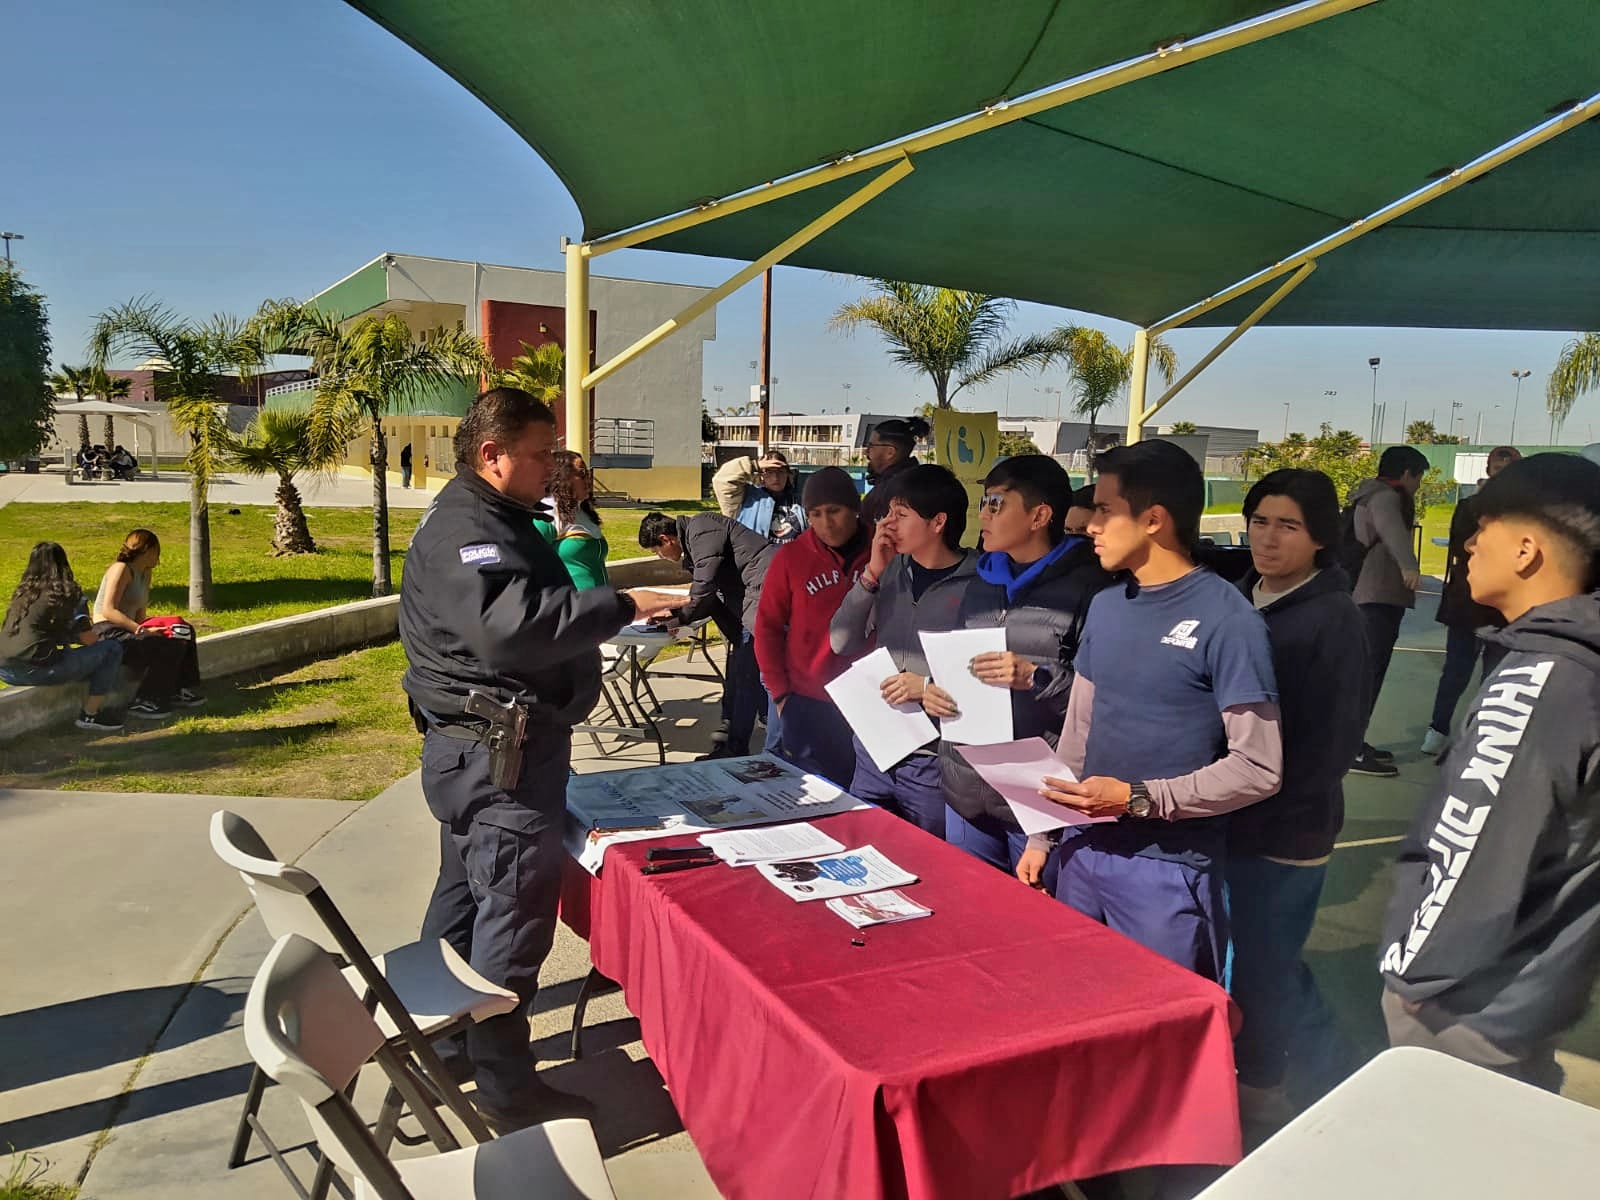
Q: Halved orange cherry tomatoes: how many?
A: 0